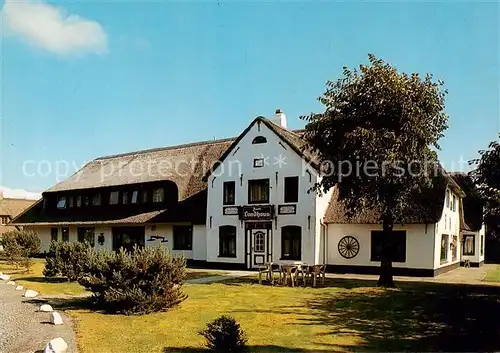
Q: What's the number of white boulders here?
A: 7